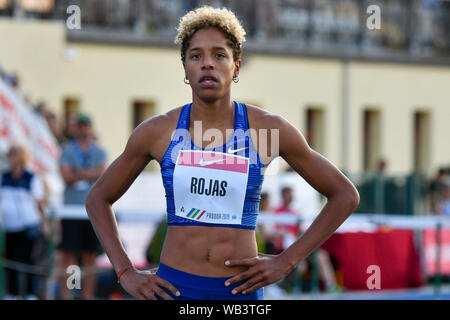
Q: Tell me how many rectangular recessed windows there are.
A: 5